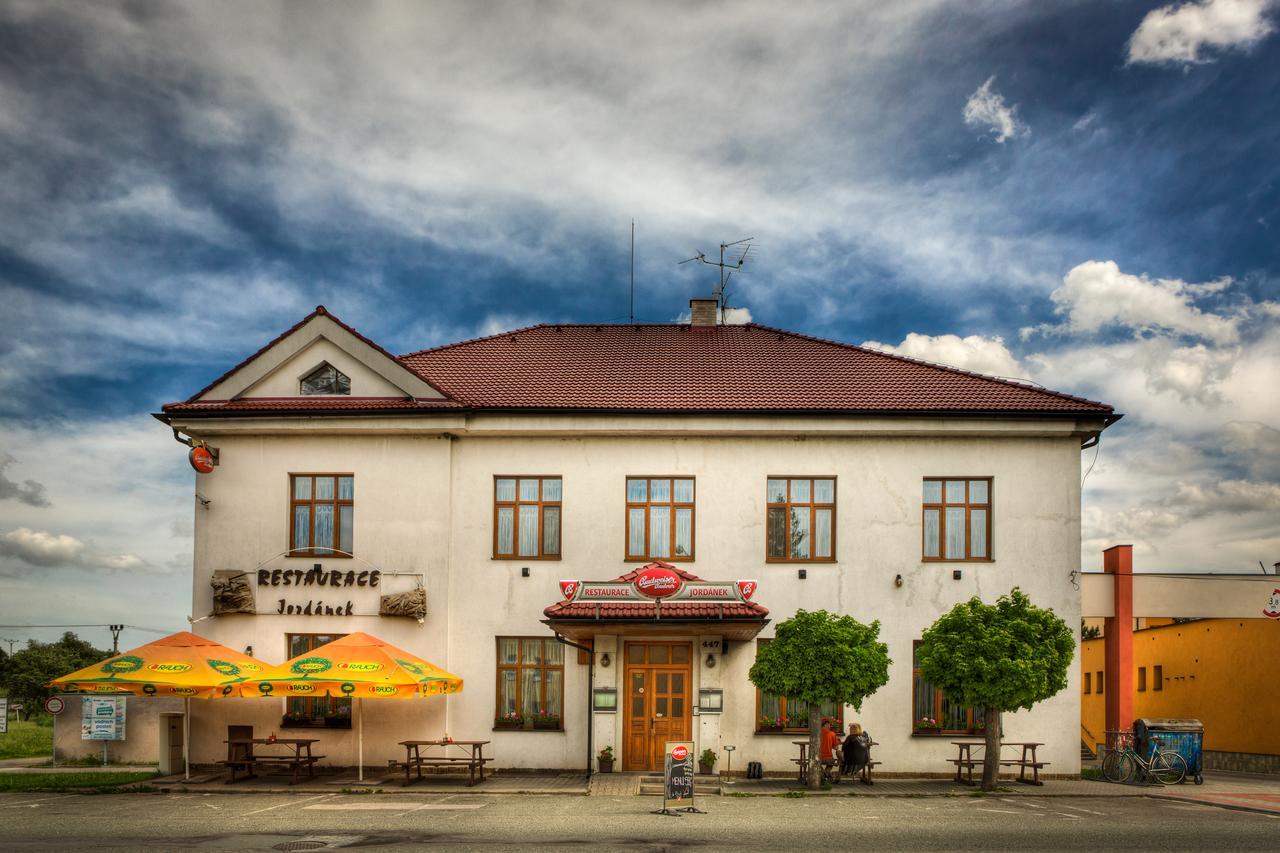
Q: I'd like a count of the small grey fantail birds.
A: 0